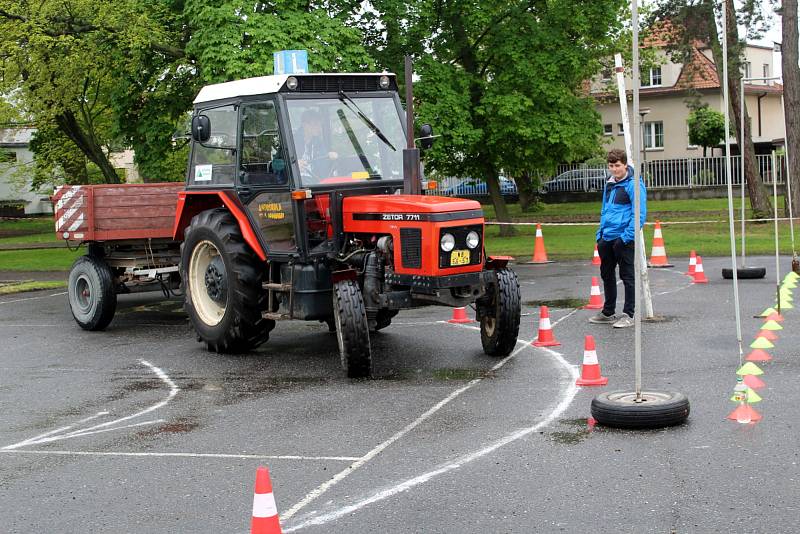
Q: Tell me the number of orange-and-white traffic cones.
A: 10